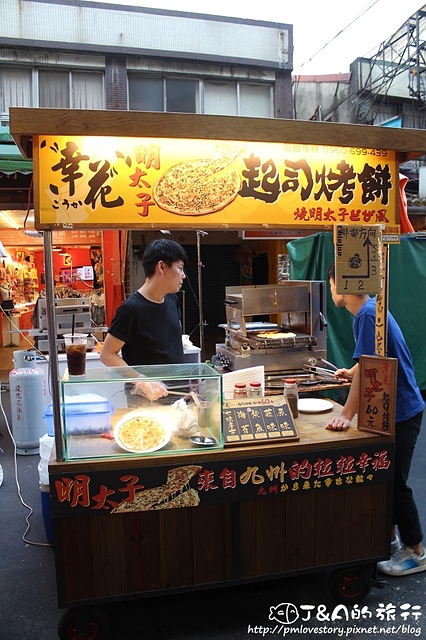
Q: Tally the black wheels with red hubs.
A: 2